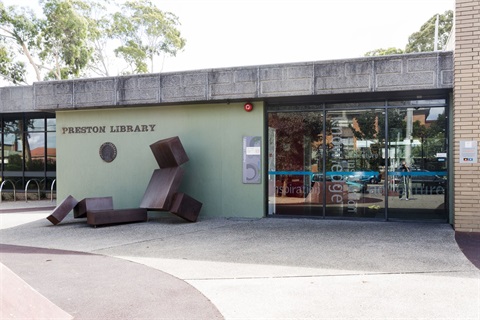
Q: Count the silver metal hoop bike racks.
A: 3